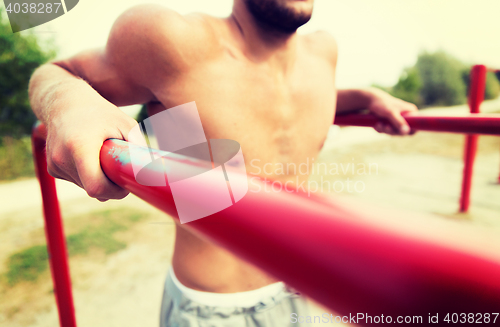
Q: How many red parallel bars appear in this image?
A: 2